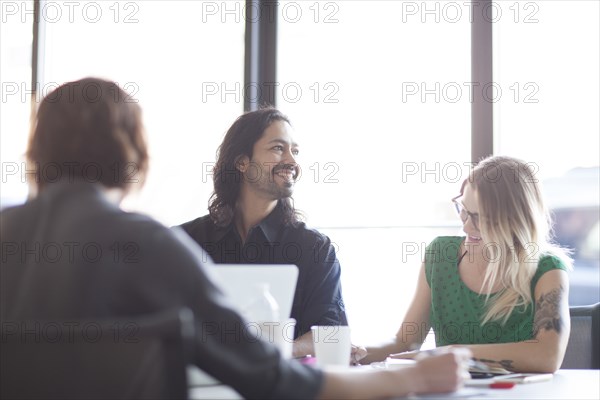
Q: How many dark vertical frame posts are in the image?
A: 3